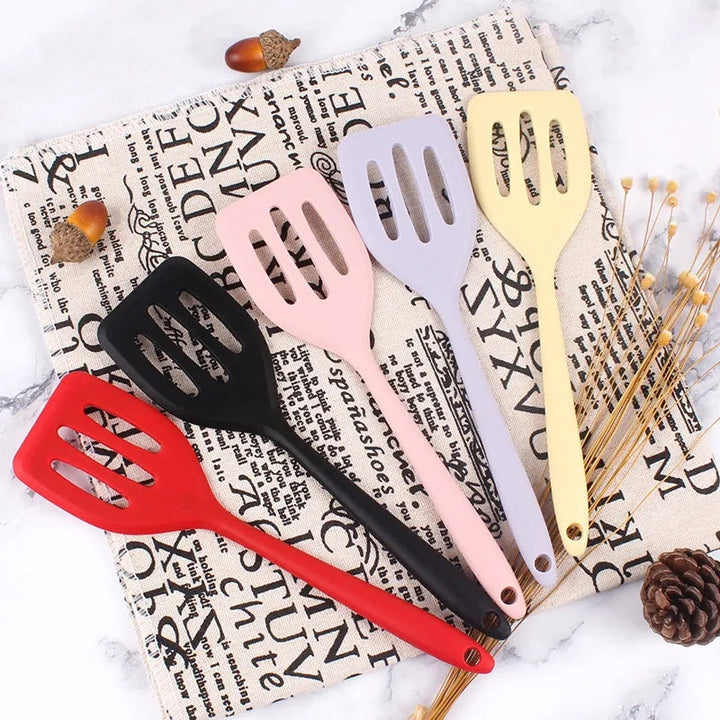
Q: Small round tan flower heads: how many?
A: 13